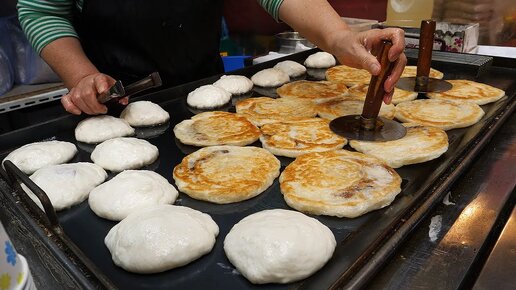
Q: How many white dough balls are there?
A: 13